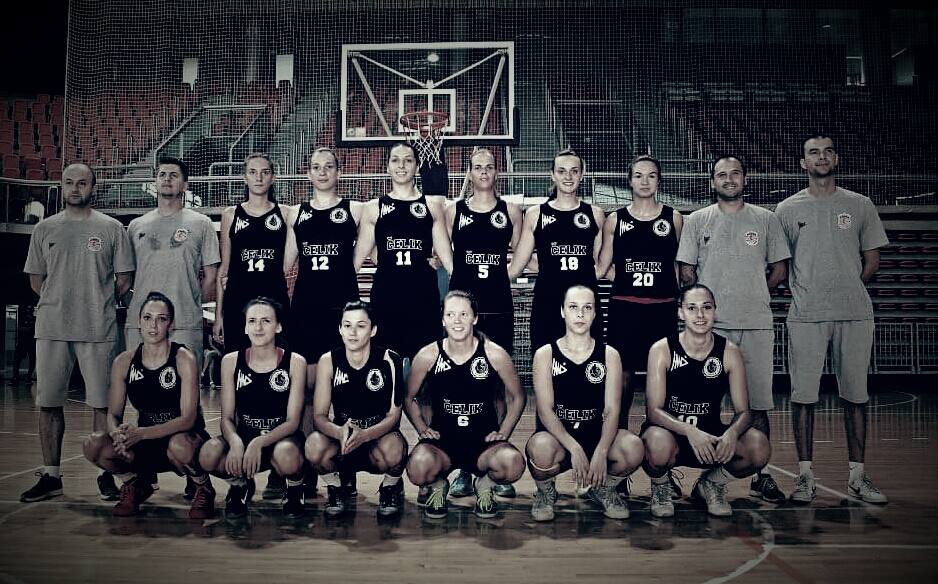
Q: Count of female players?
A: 12